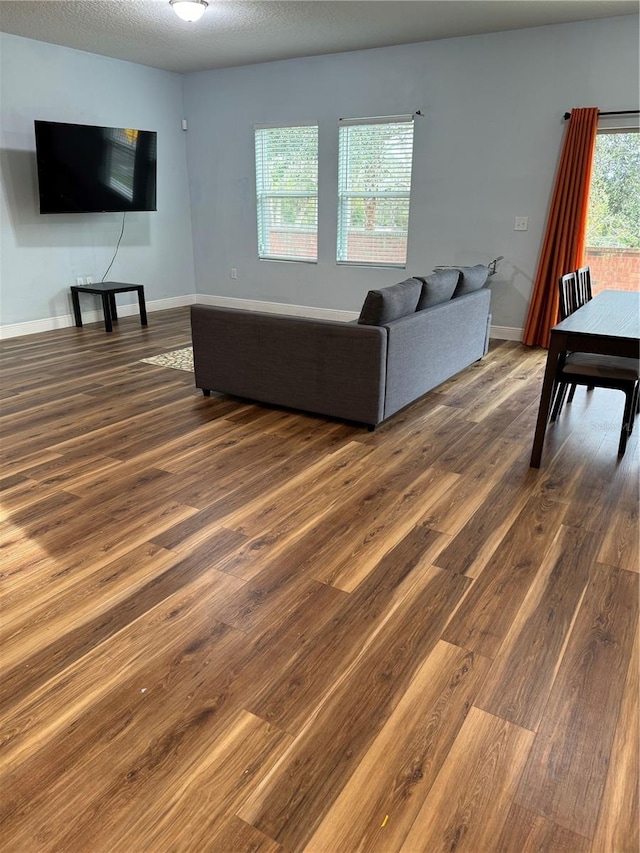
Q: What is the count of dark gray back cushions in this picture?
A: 3